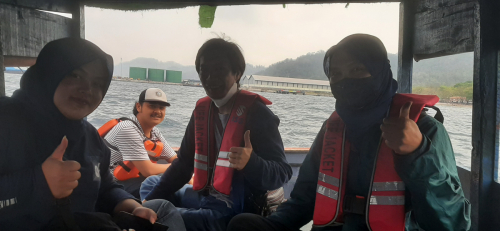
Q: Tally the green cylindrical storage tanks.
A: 3